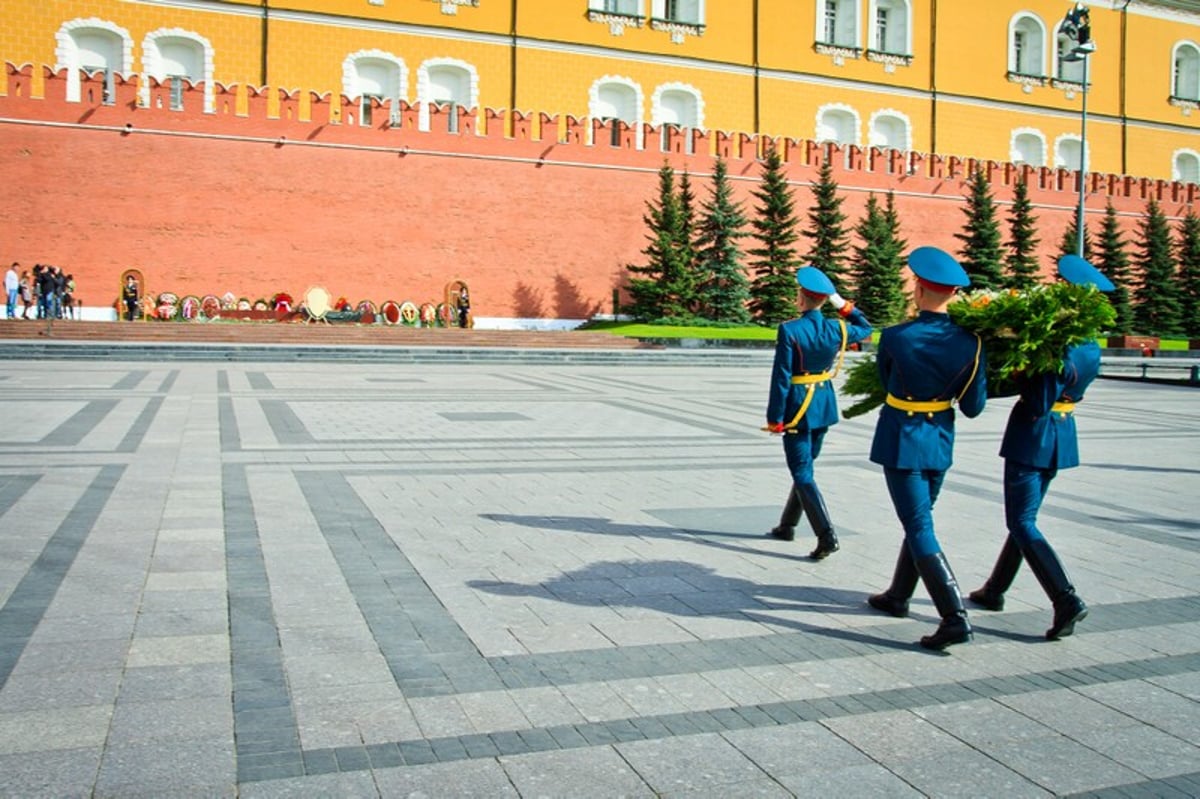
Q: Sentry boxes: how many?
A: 2